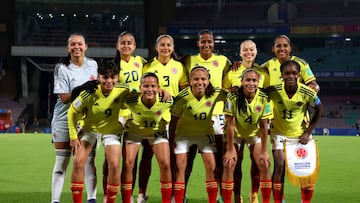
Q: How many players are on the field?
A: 11